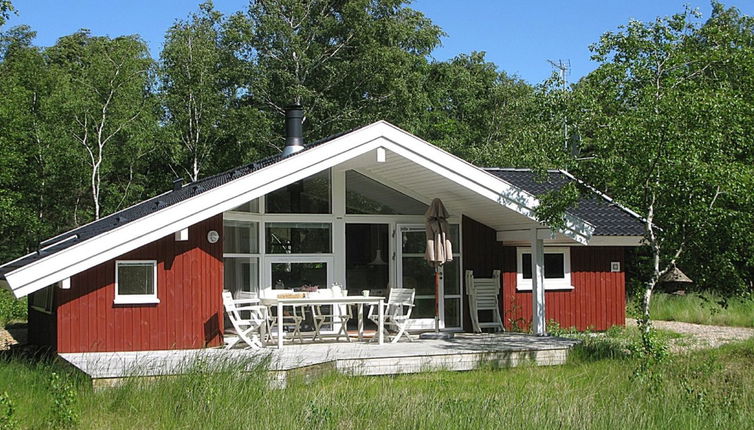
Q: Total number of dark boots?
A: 0